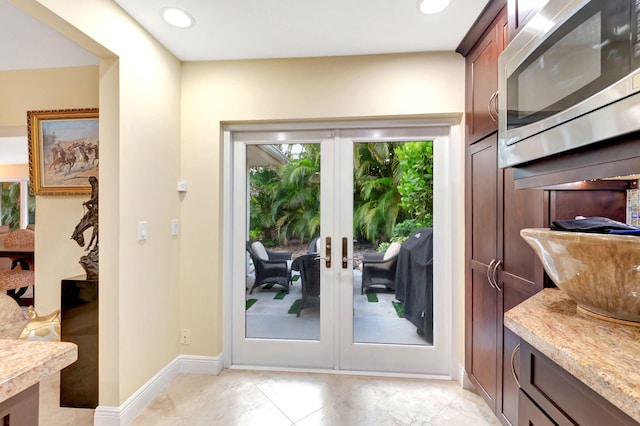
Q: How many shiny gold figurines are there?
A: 1